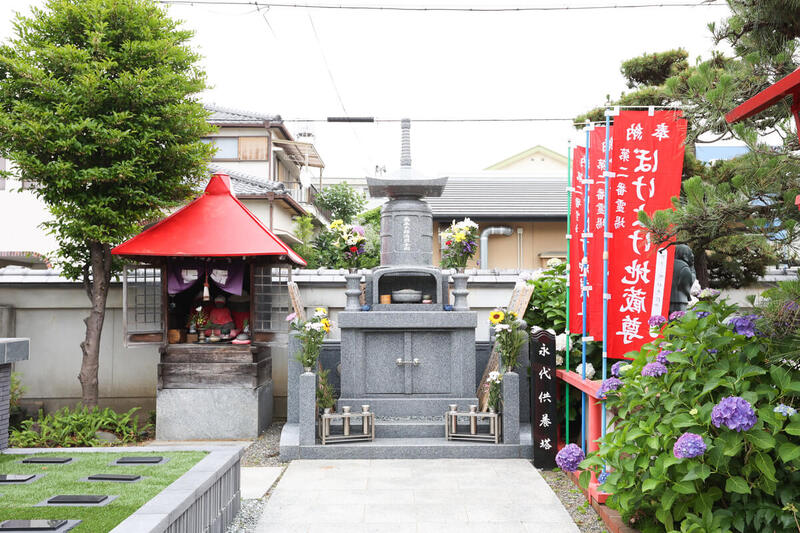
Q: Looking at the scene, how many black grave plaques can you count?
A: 6